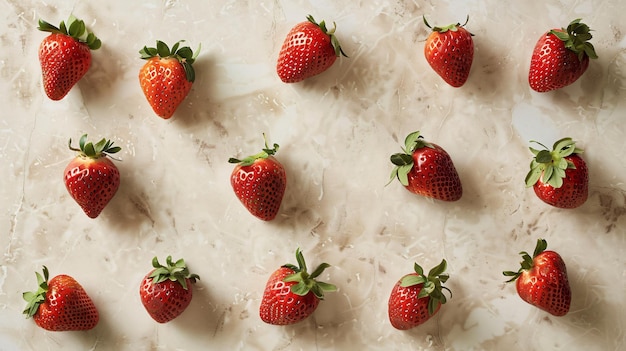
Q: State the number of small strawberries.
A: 14